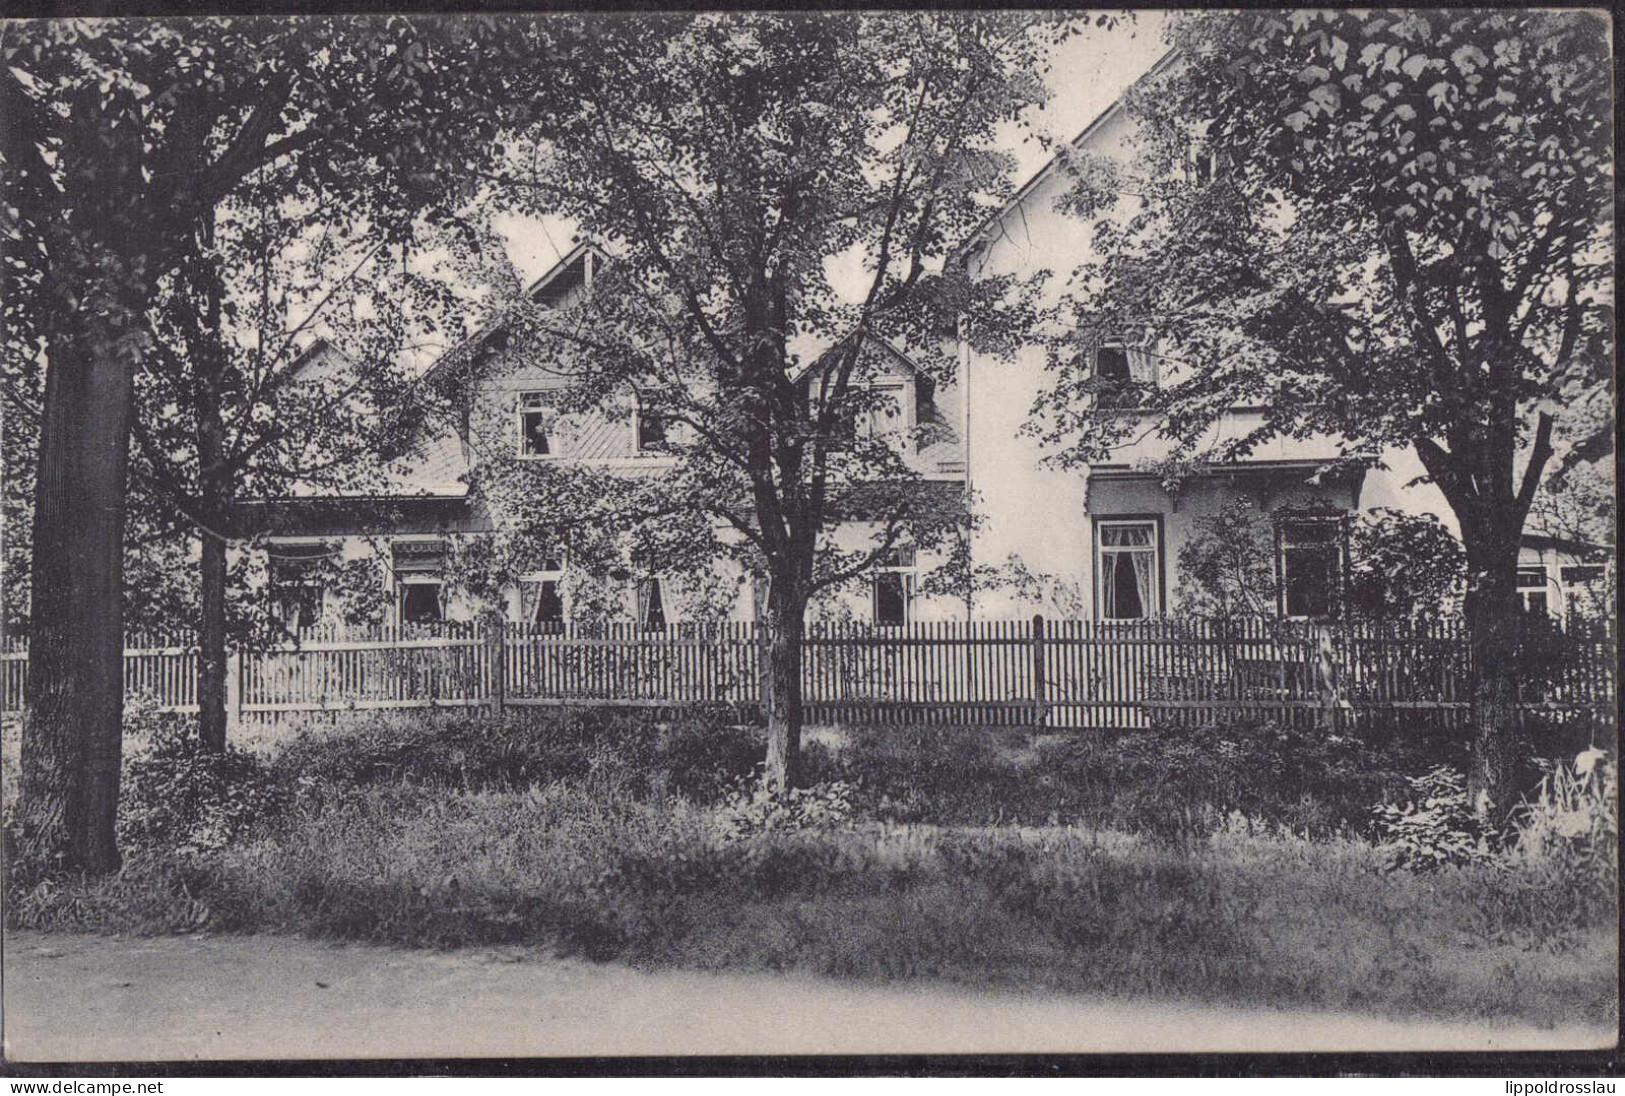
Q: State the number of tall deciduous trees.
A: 4